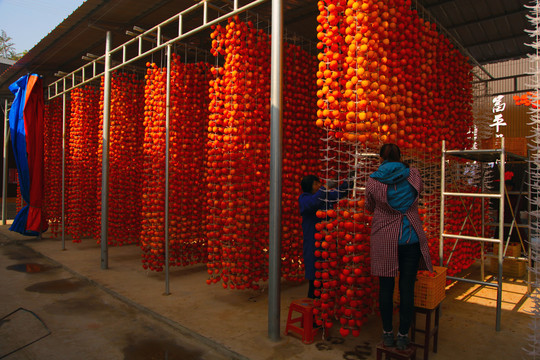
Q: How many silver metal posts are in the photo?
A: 5